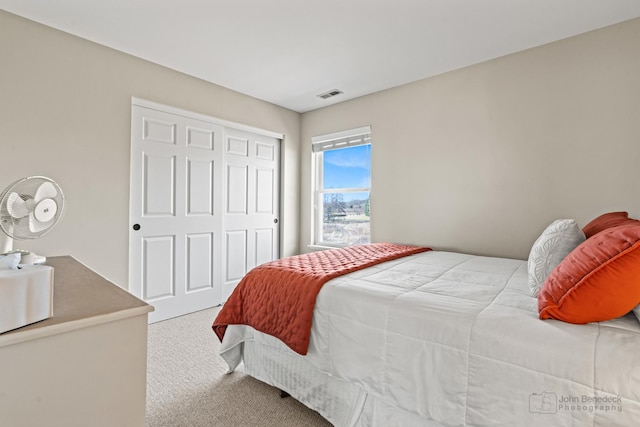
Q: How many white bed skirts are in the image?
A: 1